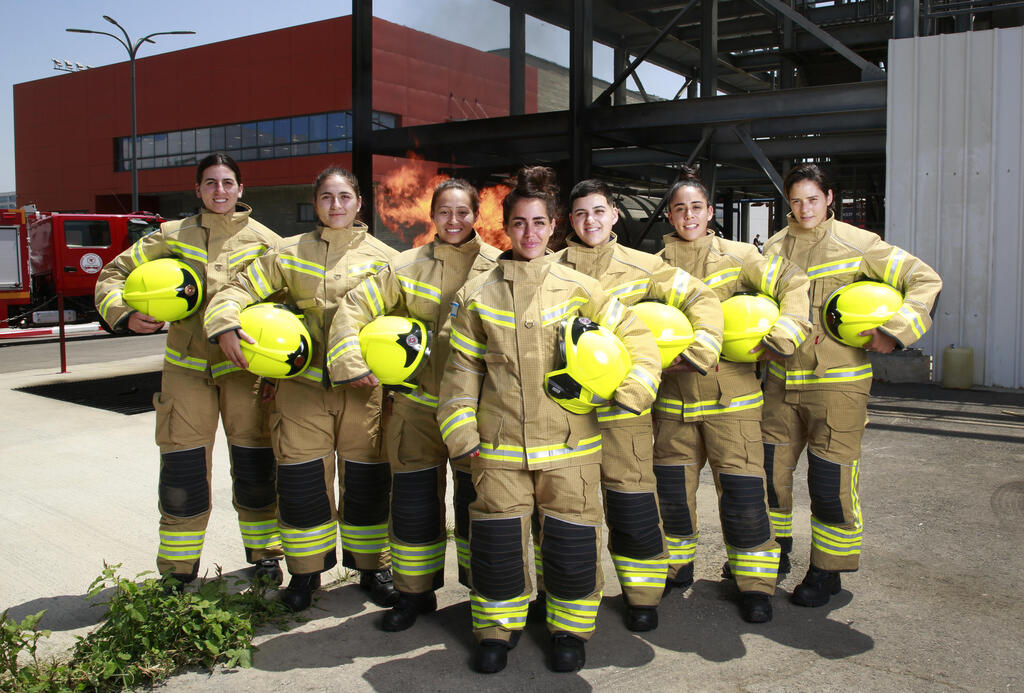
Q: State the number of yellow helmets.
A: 7